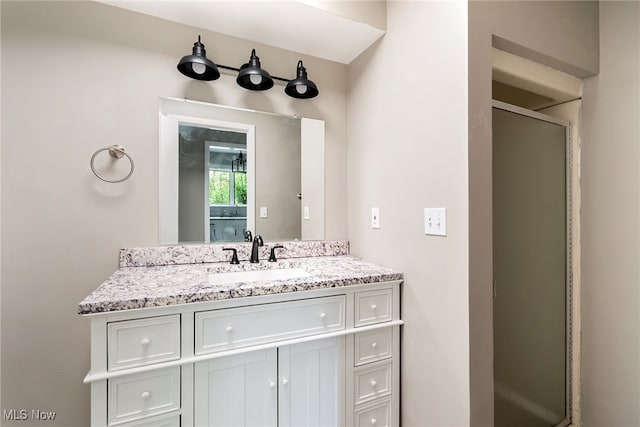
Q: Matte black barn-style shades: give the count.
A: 3